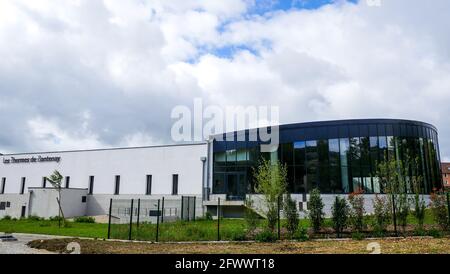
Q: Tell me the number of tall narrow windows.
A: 8